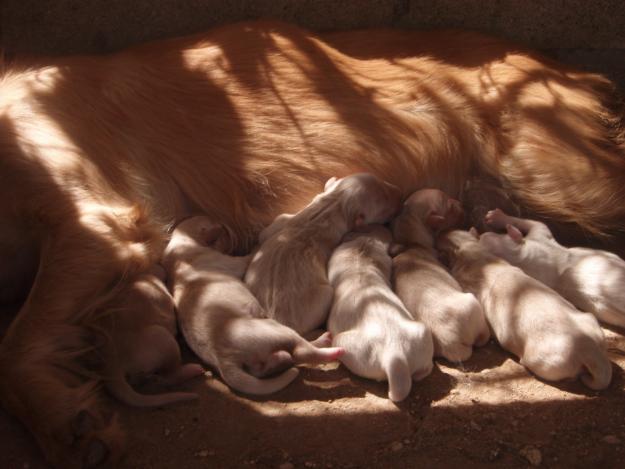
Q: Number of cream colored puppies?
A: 7